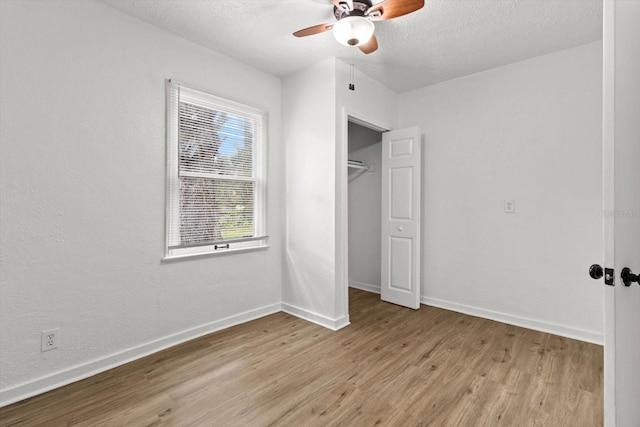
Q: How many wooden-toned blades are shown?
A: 4